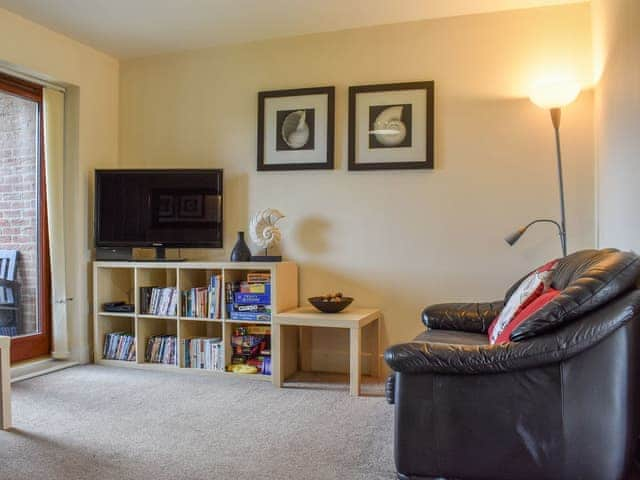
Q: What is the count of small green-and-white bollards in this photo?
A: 0